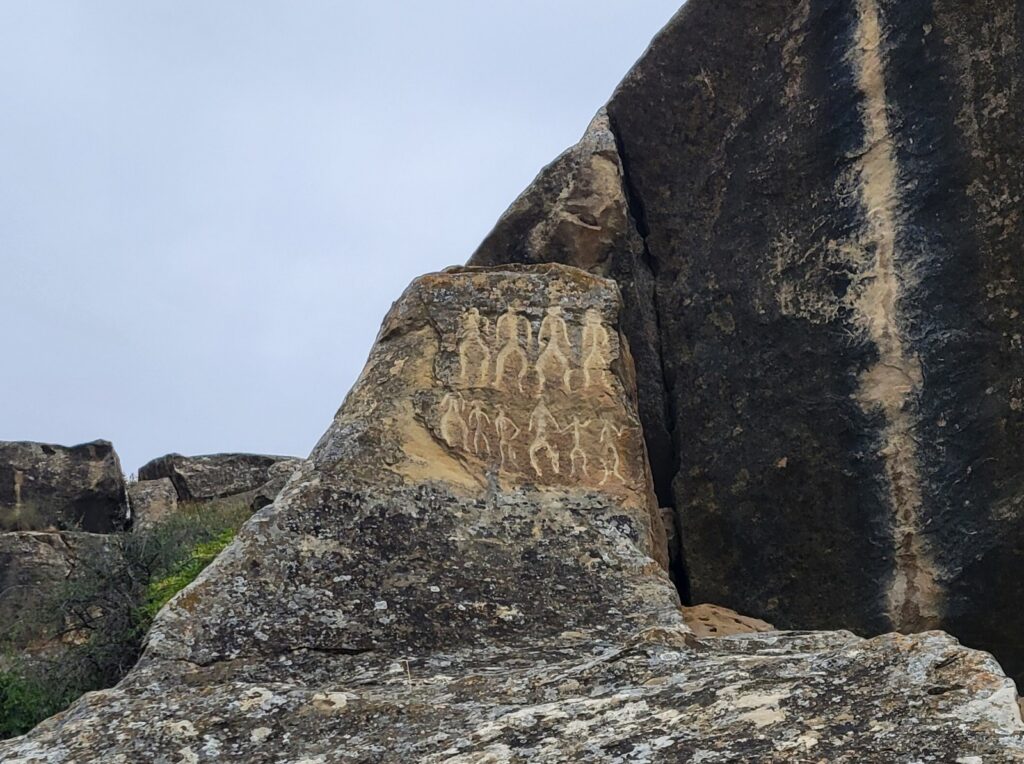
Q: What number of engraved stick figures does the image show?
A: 10